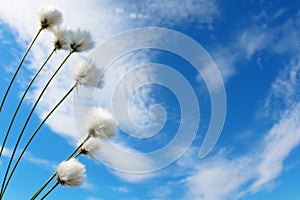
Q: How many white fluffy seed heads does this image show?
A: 7